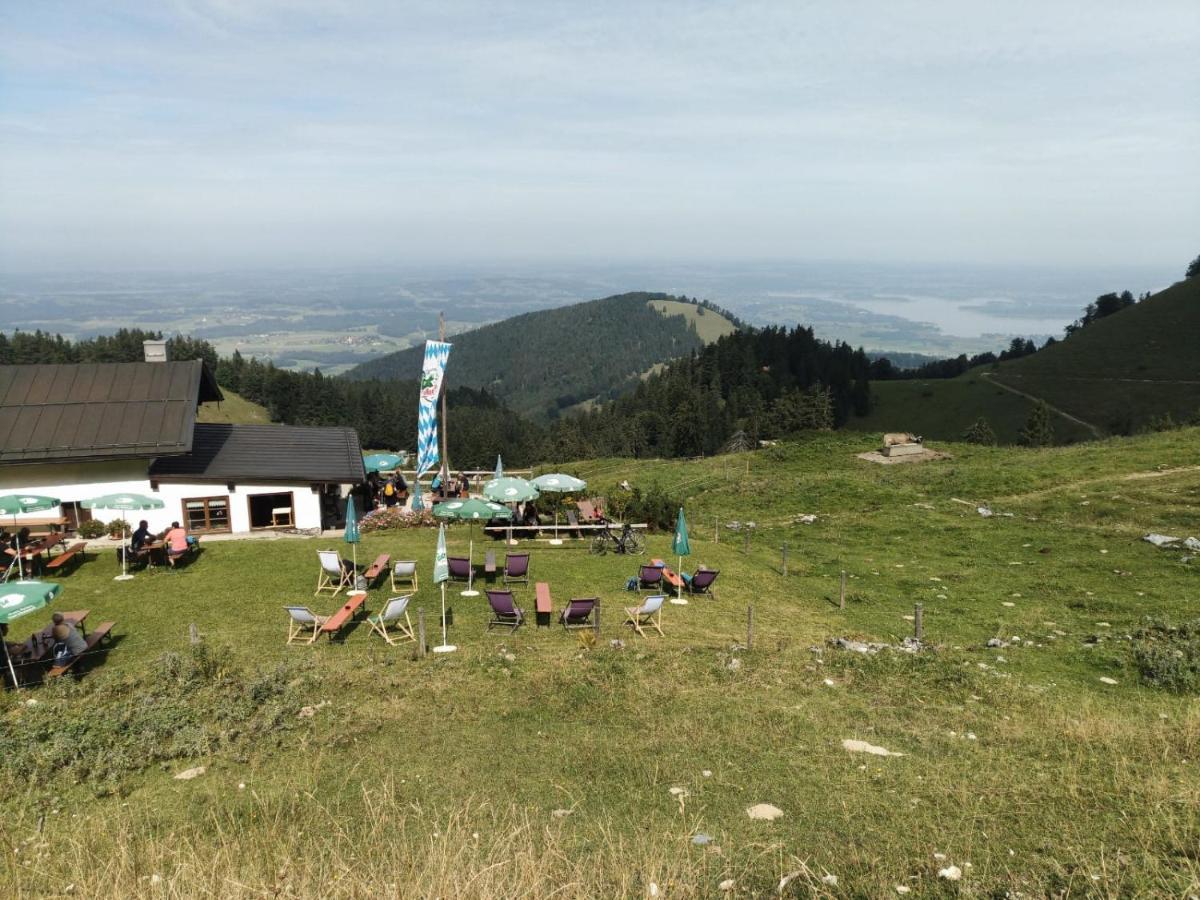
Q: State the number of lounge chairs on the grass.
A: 11